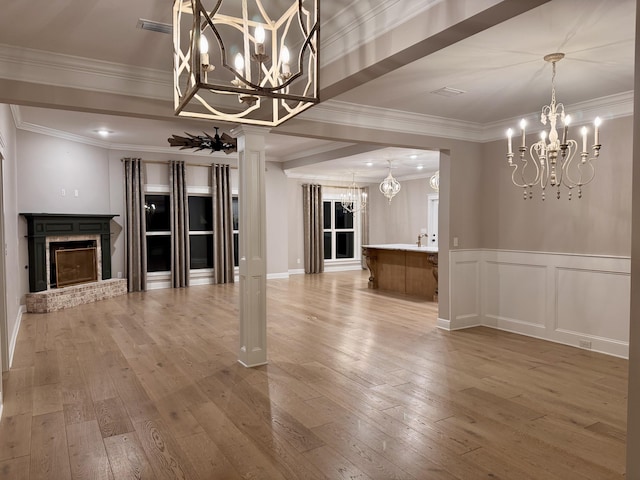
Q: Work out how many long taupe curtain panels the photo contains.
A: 5